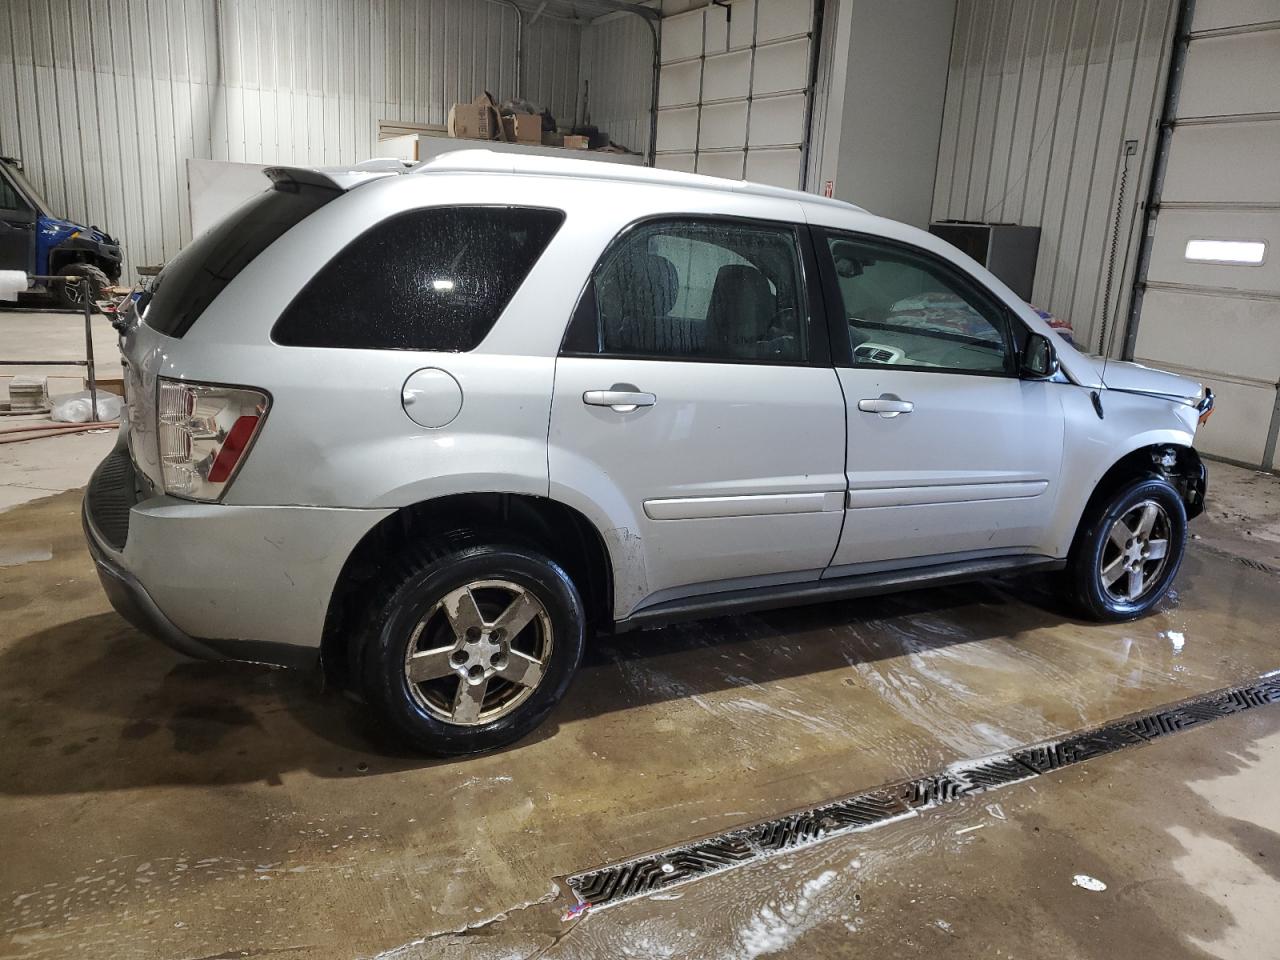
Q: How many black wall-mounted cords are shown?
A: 1